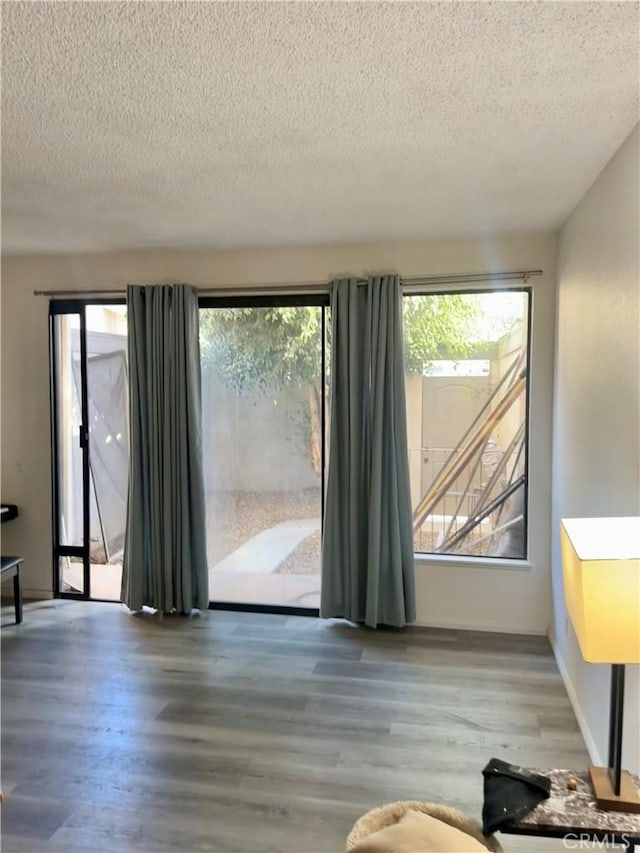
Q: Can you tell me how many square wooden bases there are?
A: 1